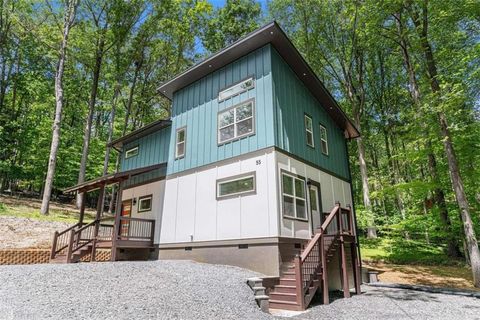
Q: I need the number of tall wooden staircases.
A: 1